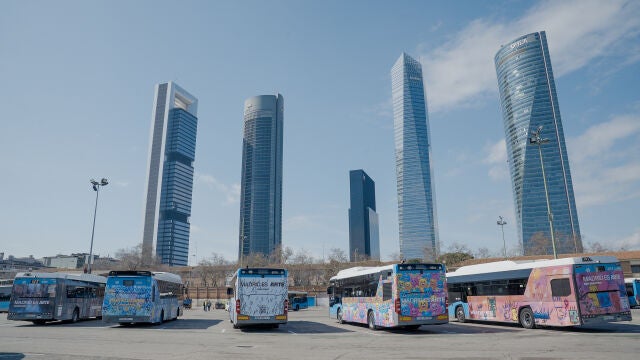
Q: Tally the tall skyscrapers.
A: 5